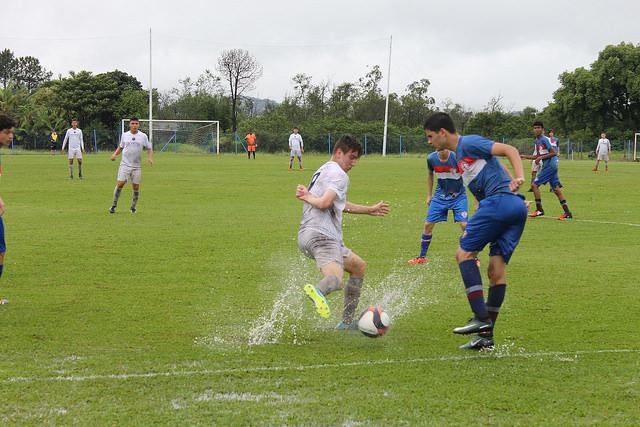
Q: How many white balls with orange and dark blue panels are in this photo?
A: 1